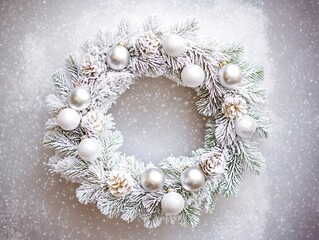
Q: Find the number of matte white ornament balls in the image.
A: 6